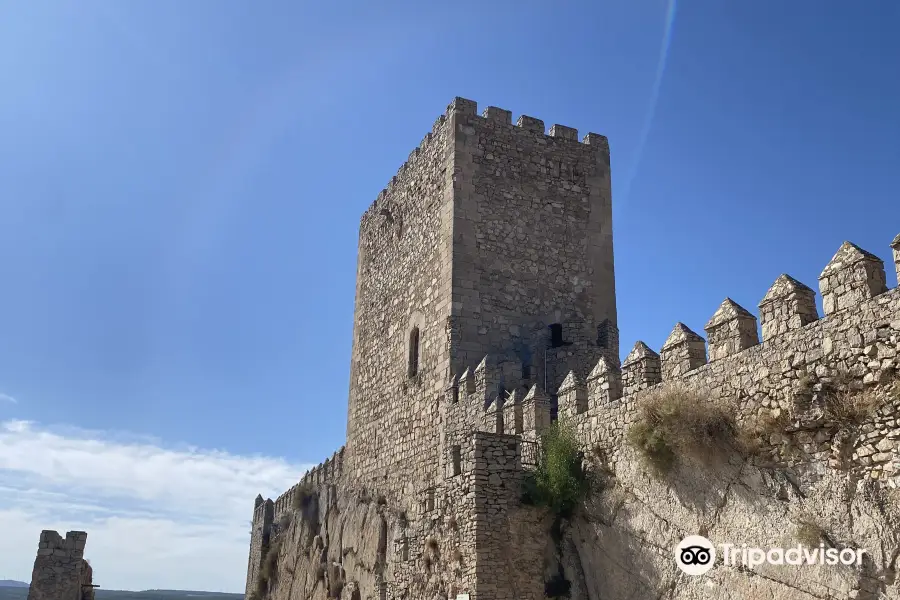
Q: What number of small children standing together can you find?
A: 0